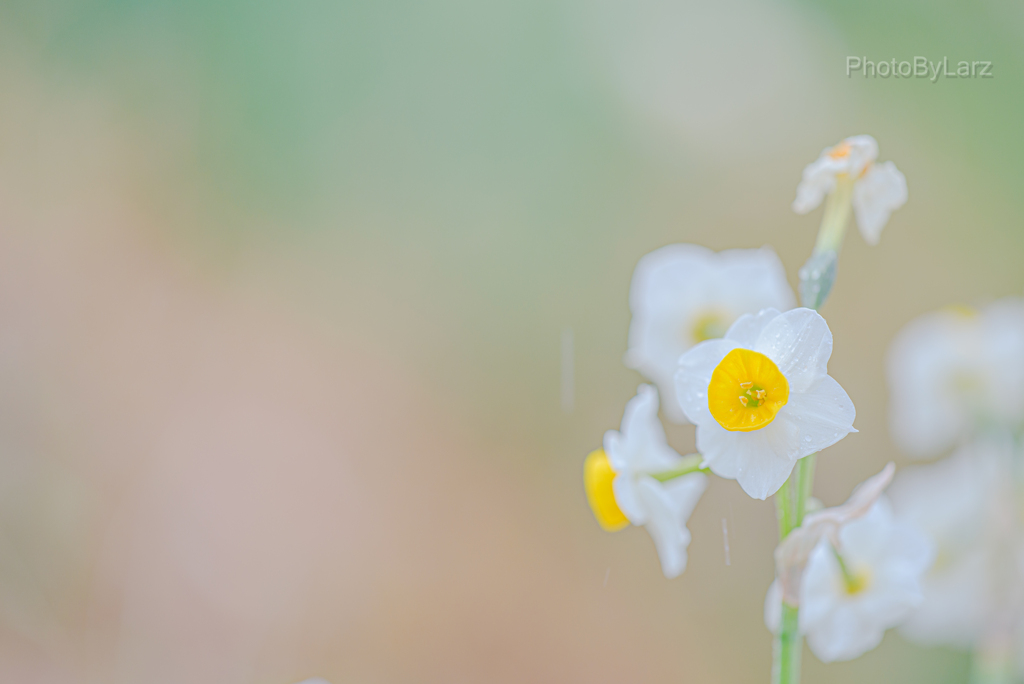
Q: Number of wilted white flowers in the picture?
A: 1